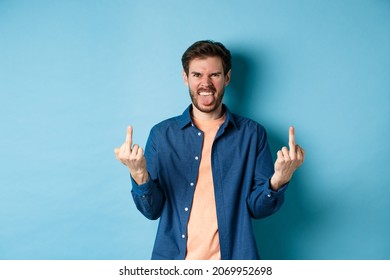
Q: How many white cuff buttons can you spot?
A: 2